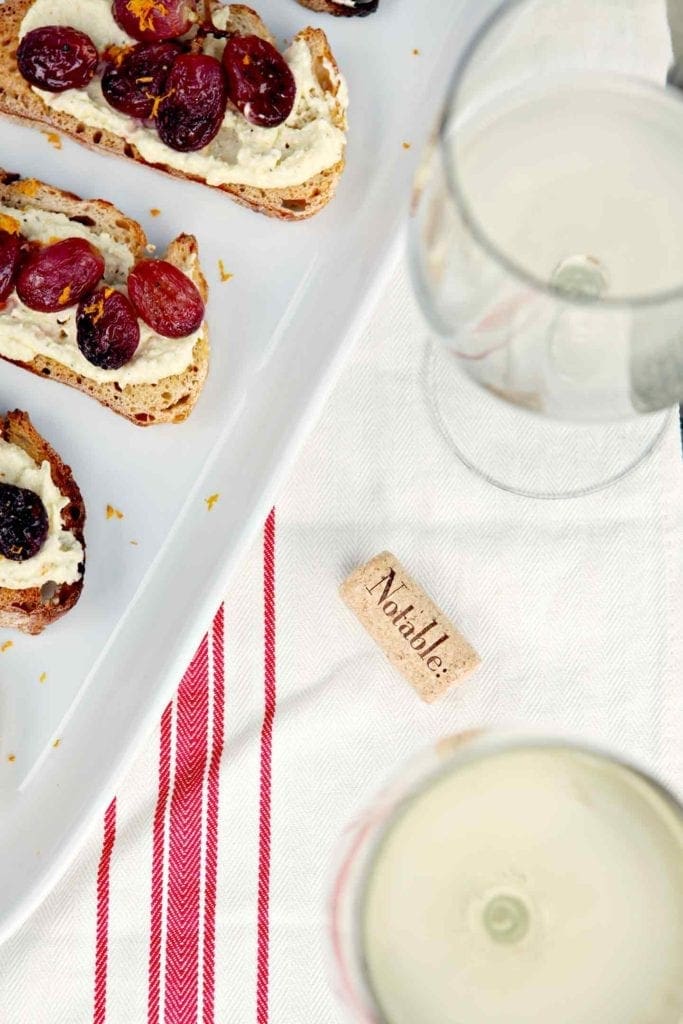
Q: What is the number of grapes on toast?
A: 10